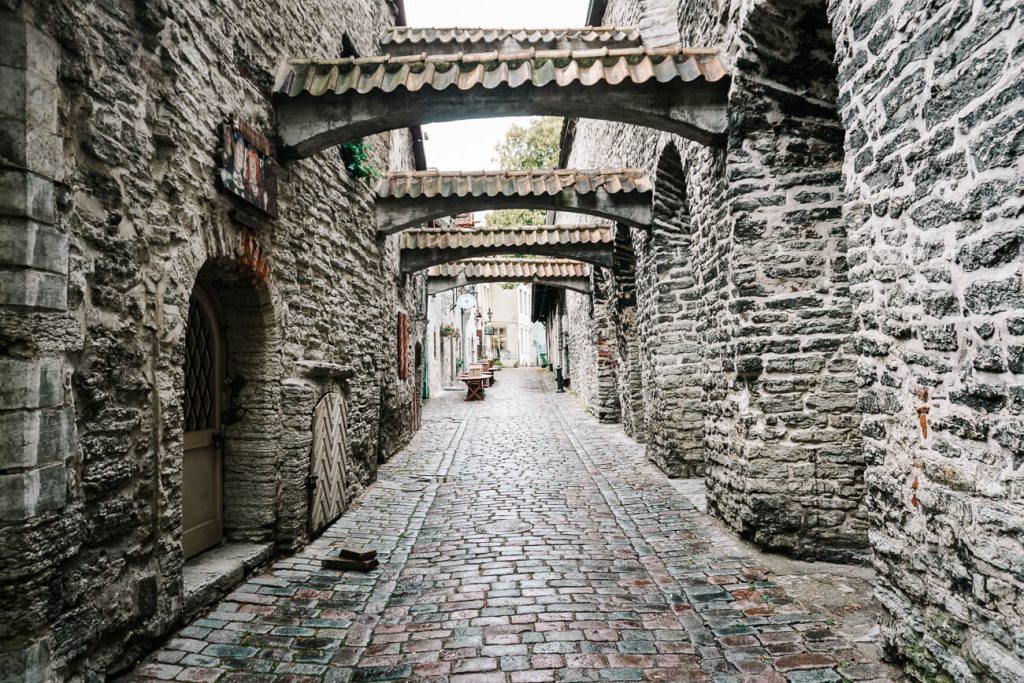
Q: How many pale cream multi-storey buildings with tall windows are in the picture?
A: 1